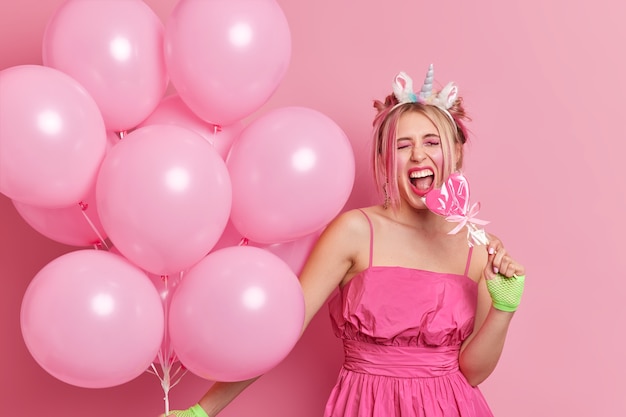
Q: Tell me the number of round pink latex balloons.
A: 11